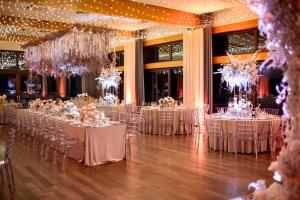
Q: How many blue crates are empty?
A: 0